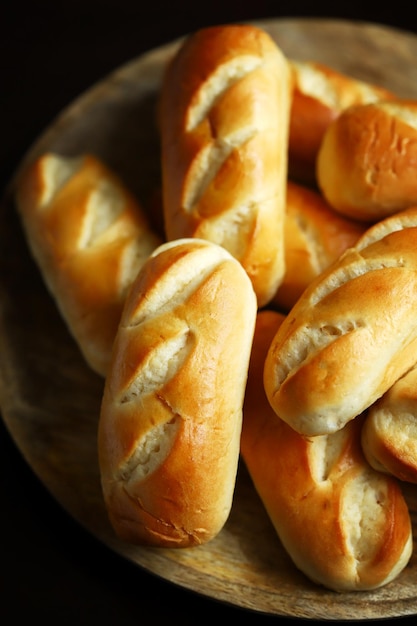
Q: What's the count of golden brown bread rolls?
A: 9